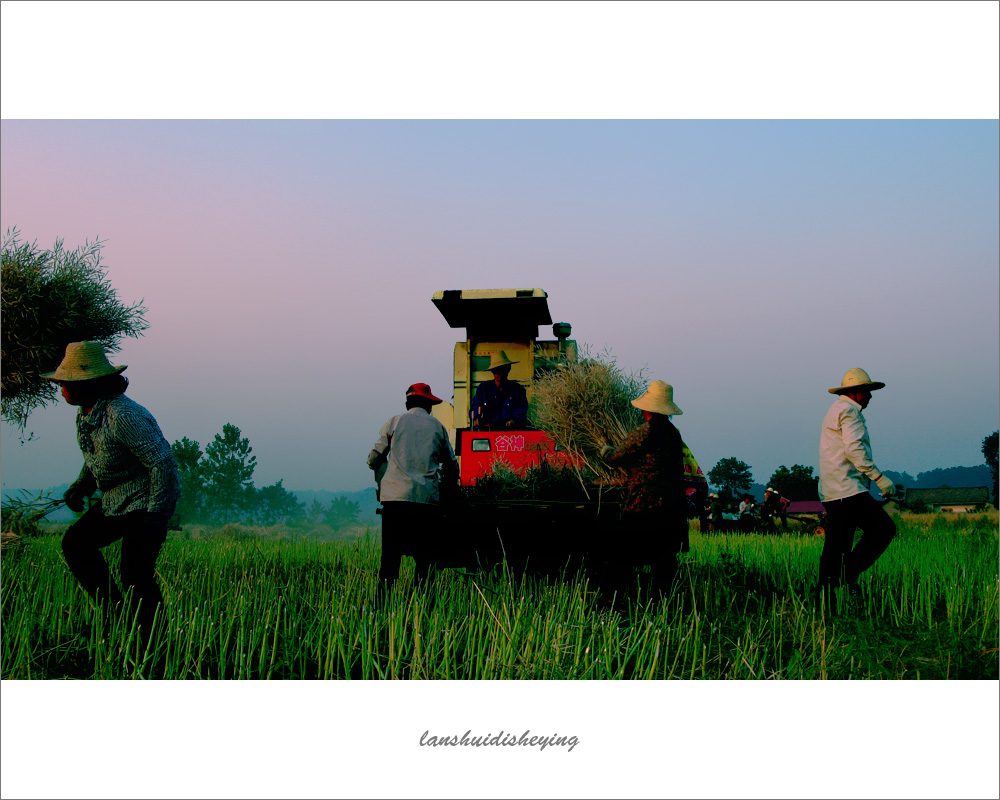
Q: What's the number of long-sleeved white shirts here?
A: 2